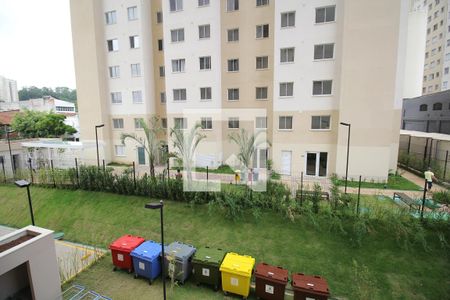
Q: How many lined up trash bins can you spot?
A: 7